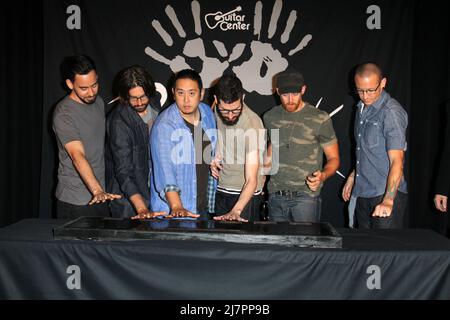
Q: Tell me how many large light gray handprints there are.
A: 2